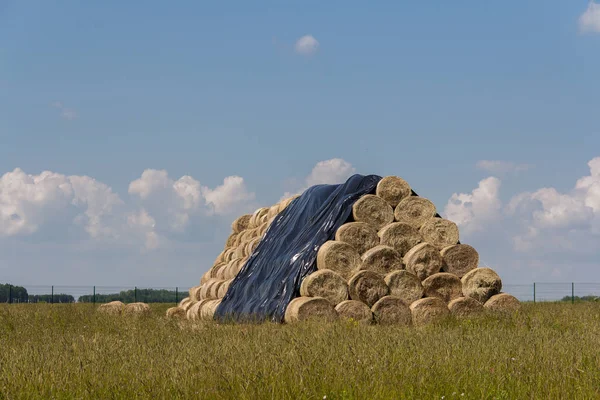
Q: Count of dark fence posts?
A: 7